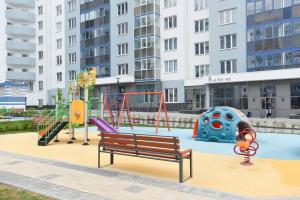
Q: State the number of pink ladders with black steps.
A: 0